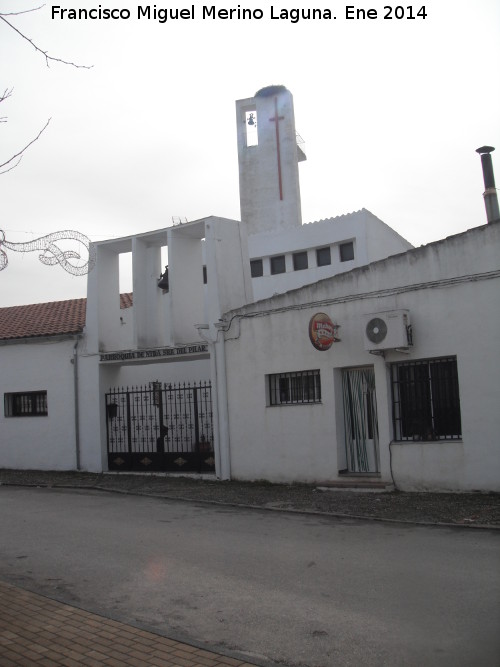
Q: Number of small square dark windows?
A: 5